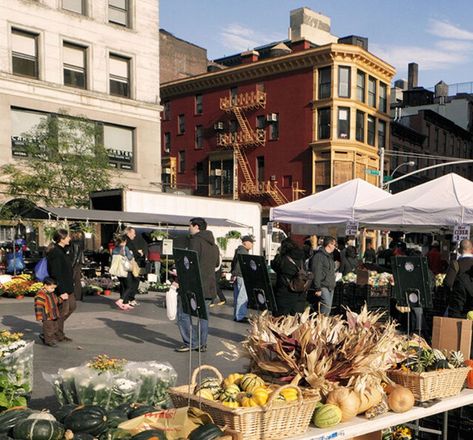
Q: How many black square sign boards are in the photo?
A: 3